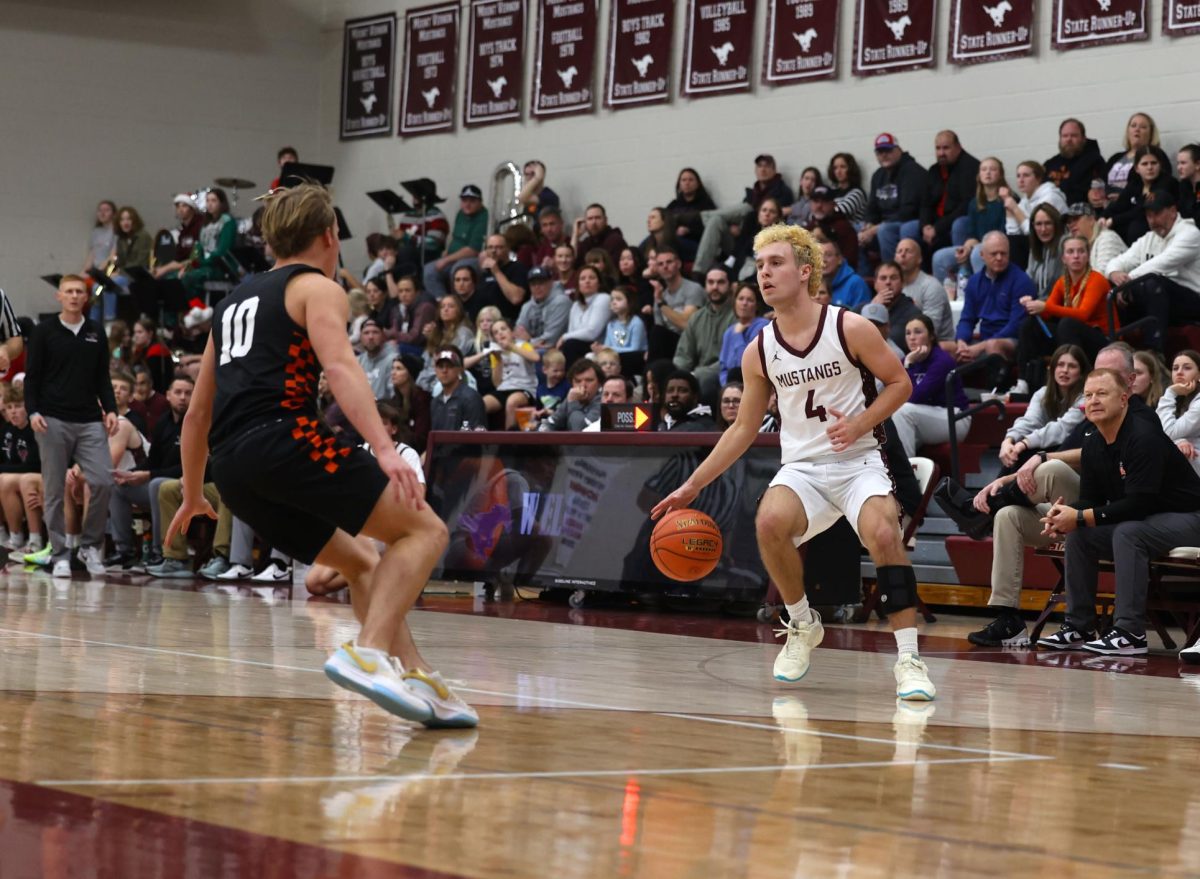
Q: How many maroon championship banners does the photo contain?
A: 11